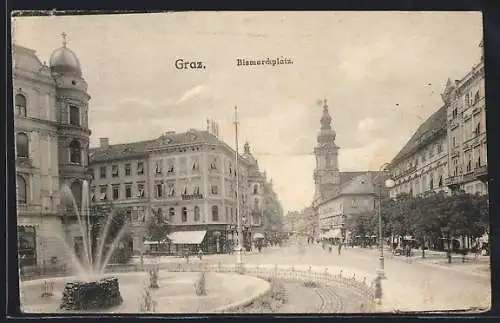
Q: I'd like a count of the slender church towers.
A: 1